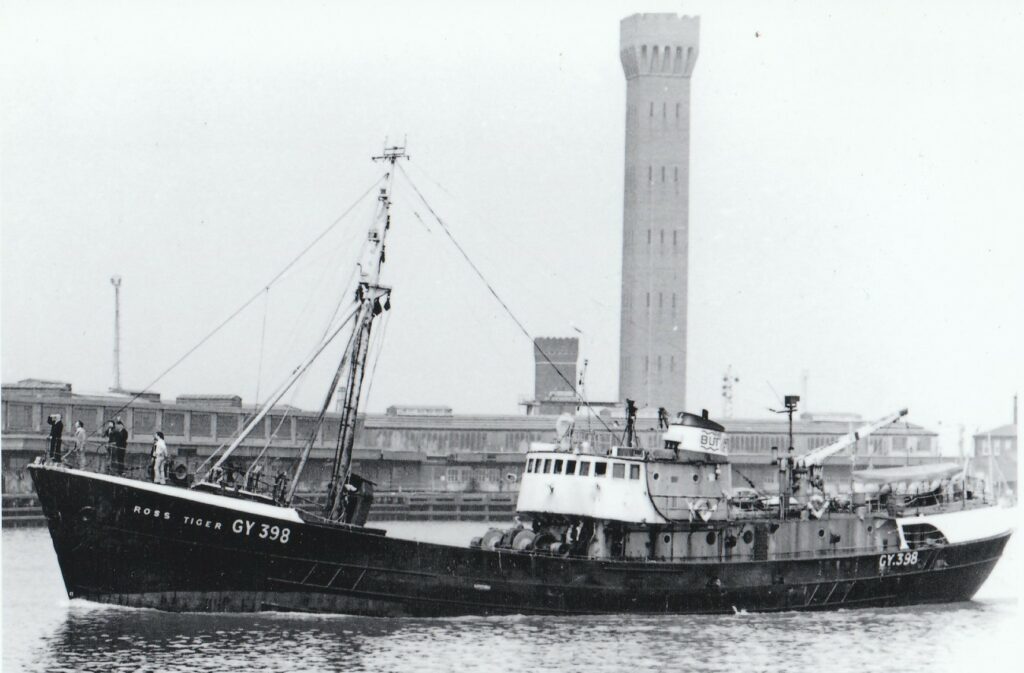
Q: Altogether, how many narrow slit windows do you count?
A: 15